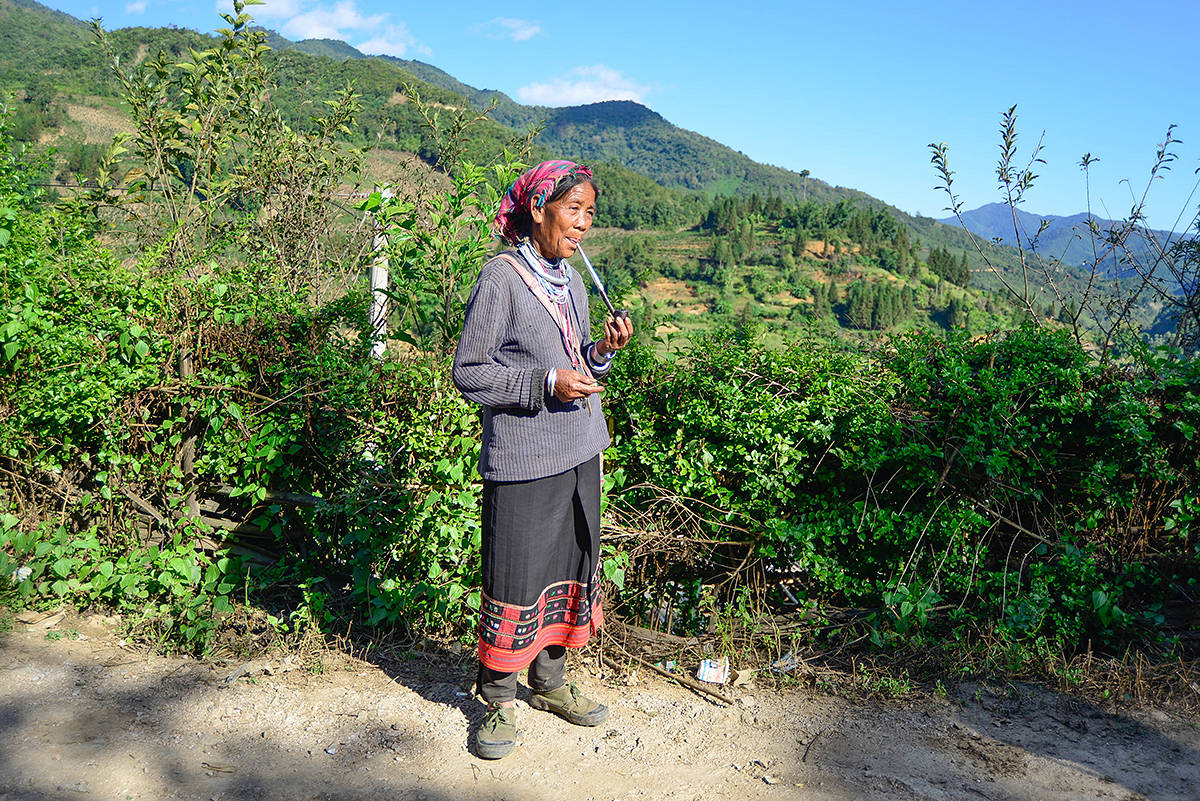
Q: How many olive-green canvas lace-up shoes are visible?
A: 2